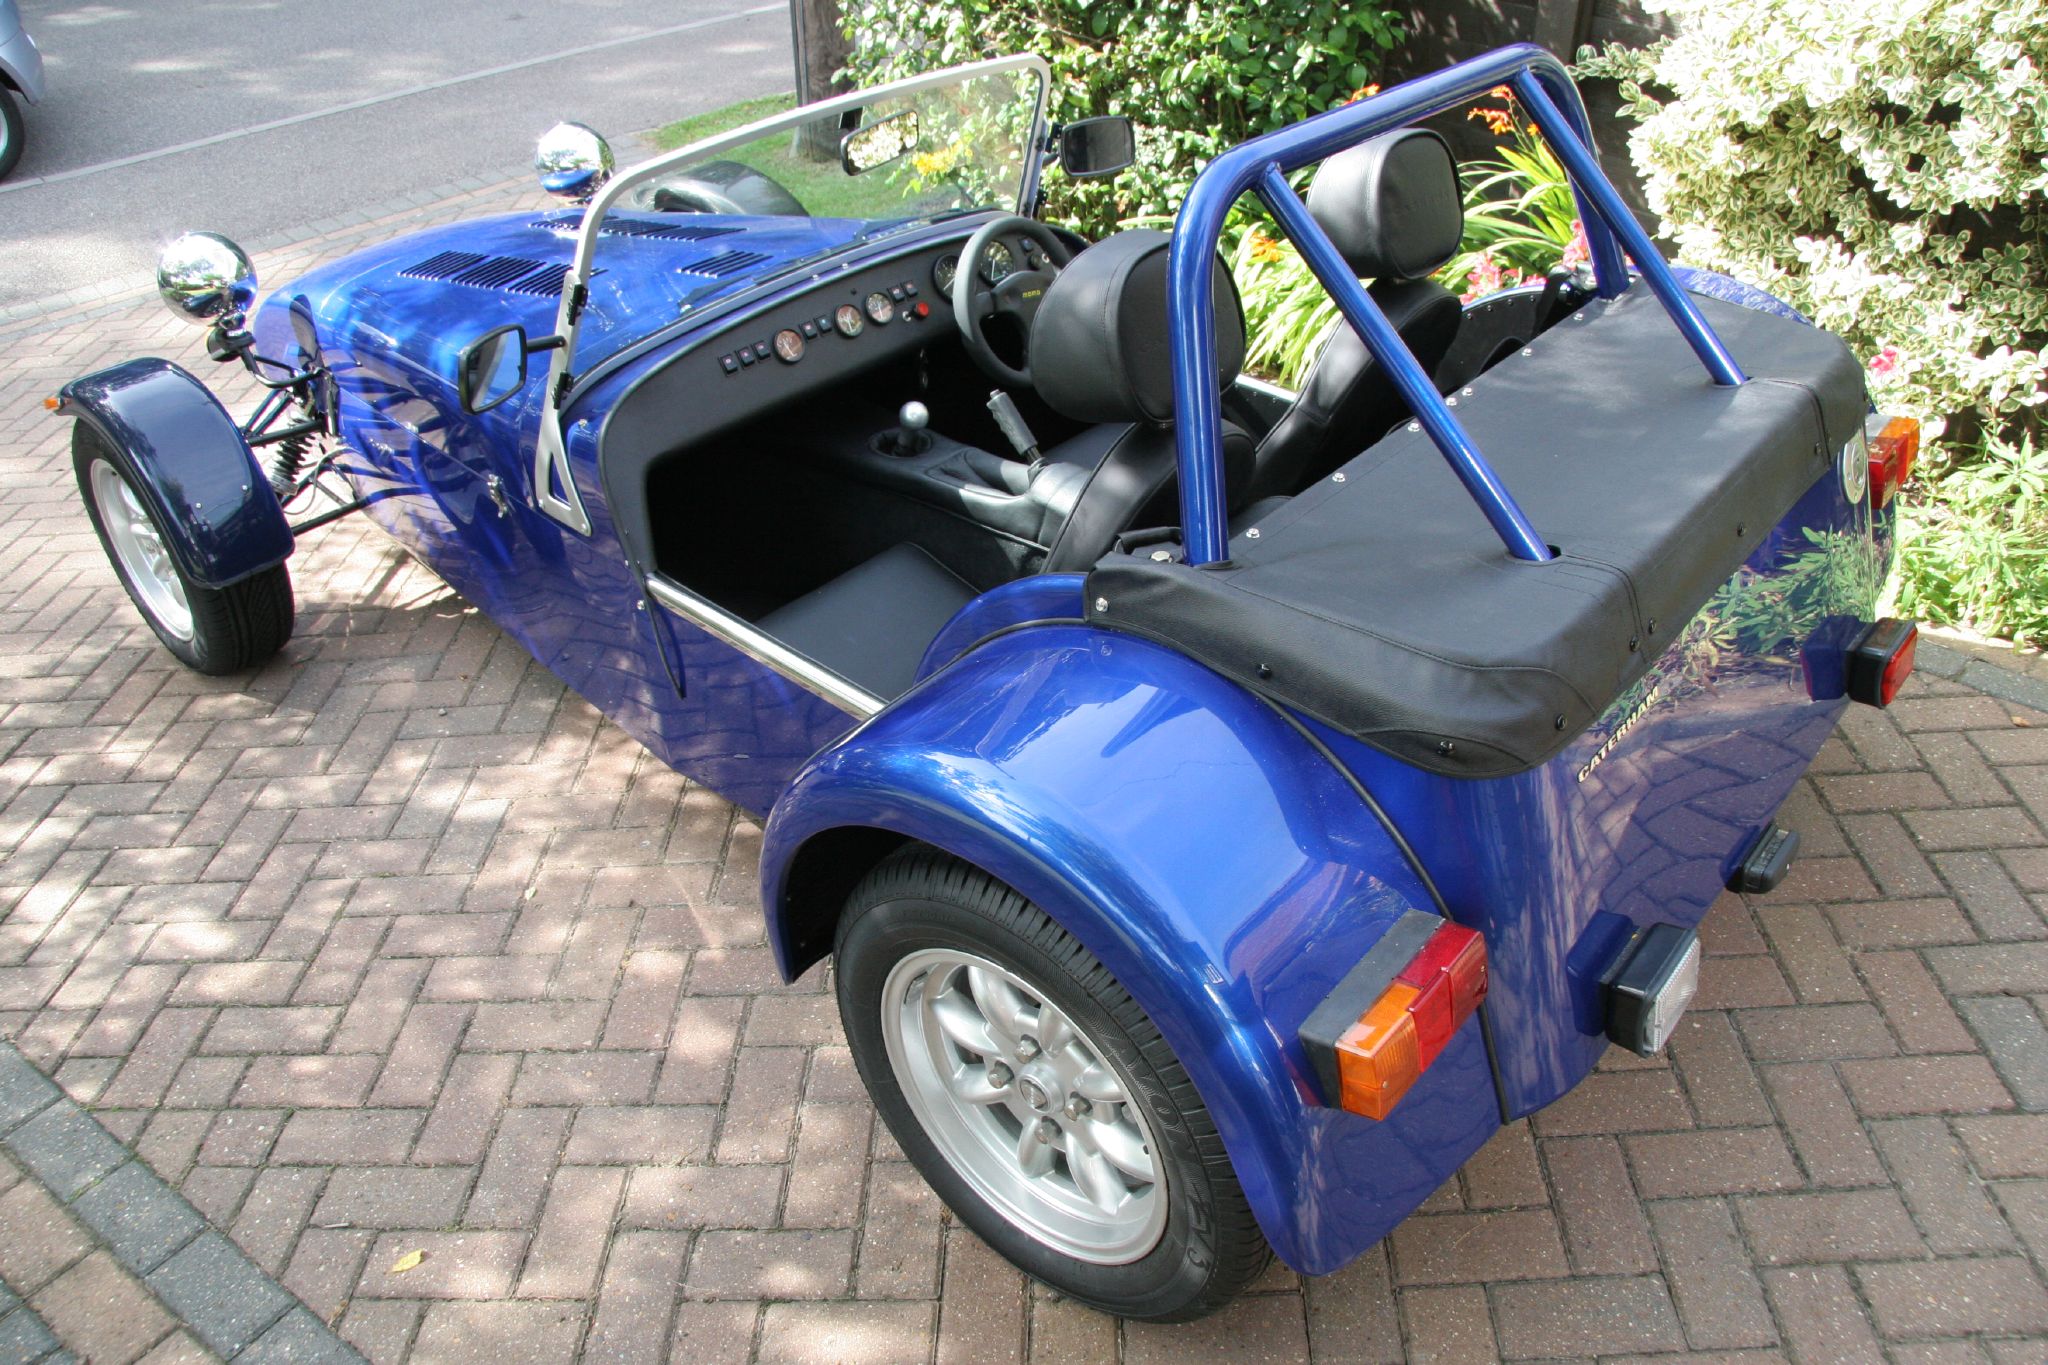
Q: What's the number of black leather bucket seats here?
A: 2